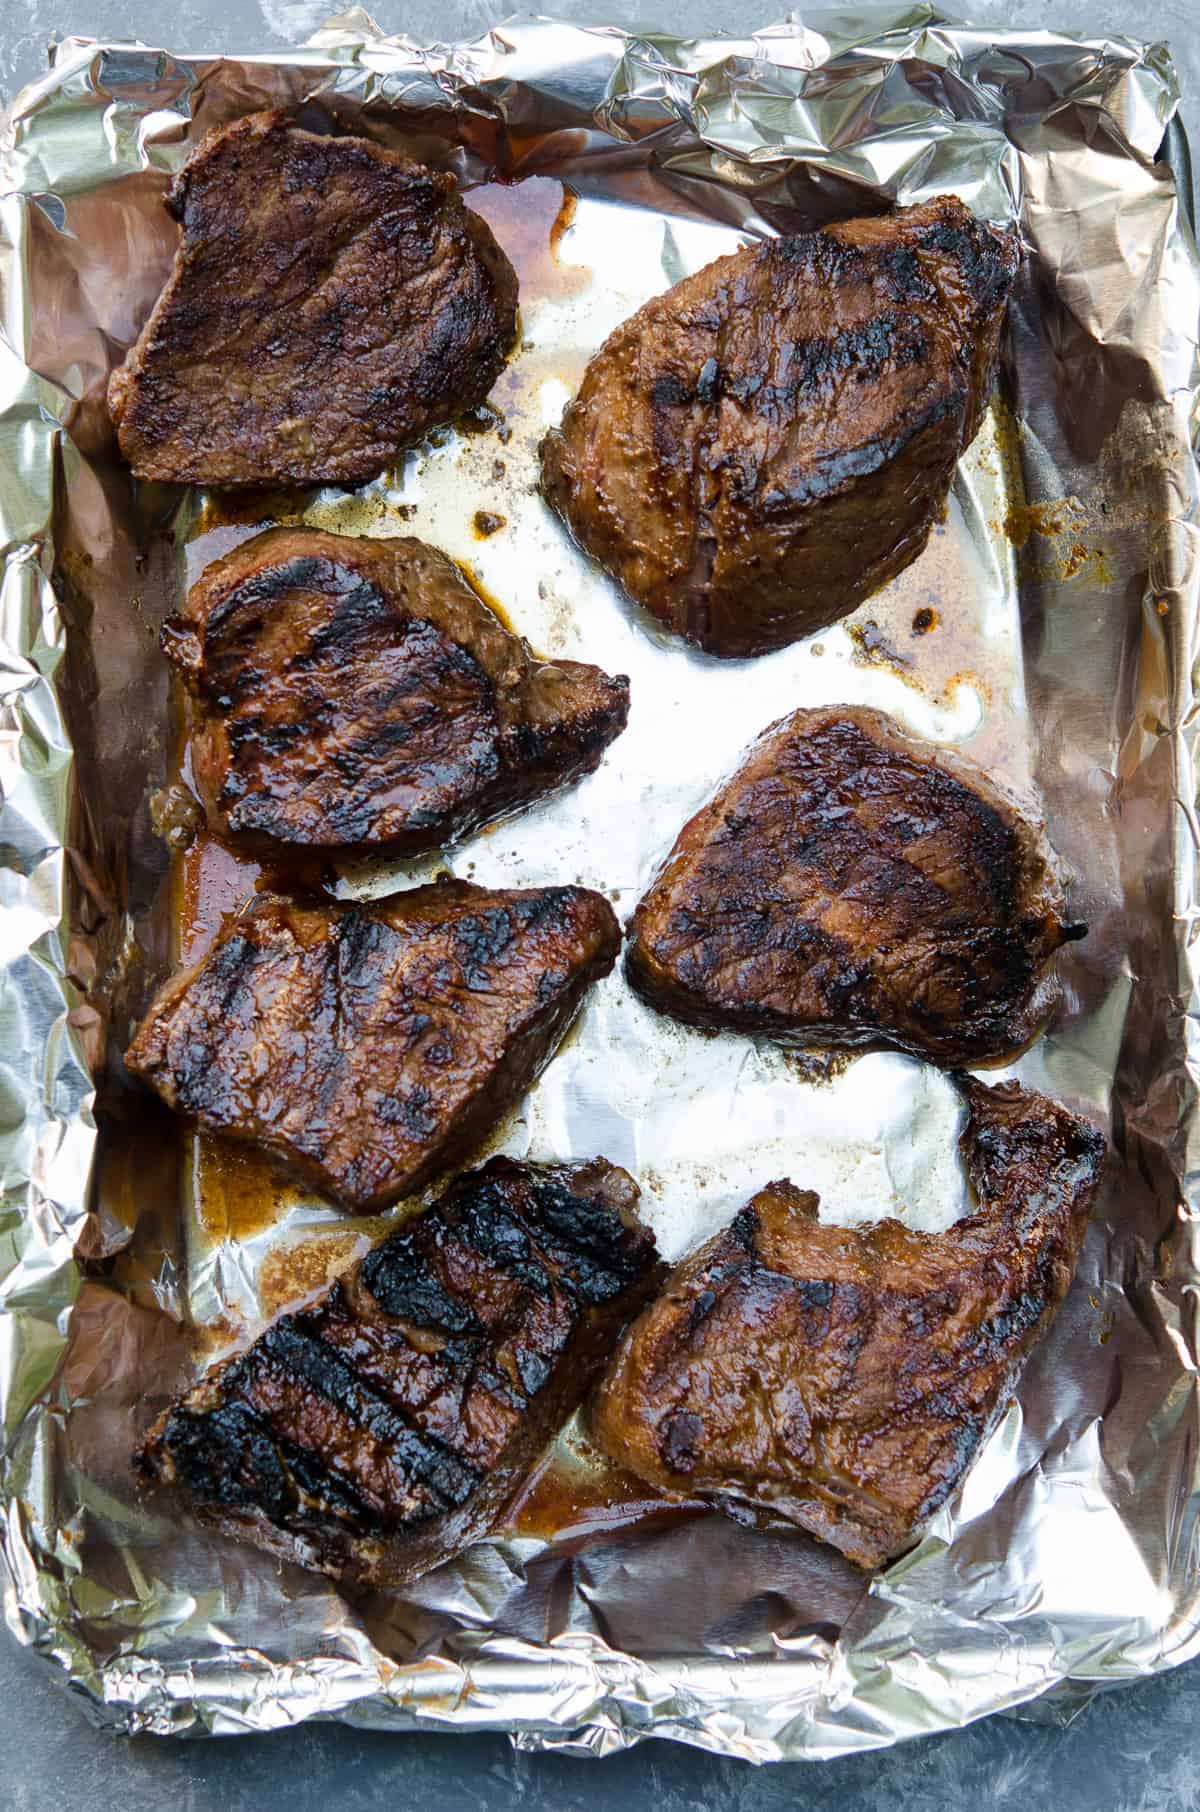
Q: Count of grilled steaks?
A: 7